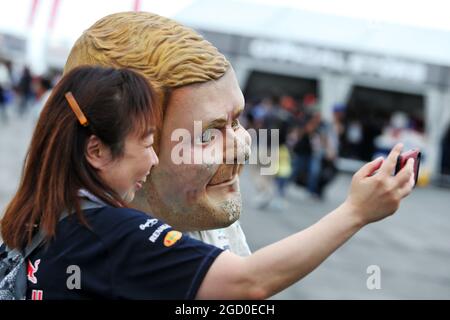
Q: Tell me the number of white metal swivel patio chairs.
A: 0